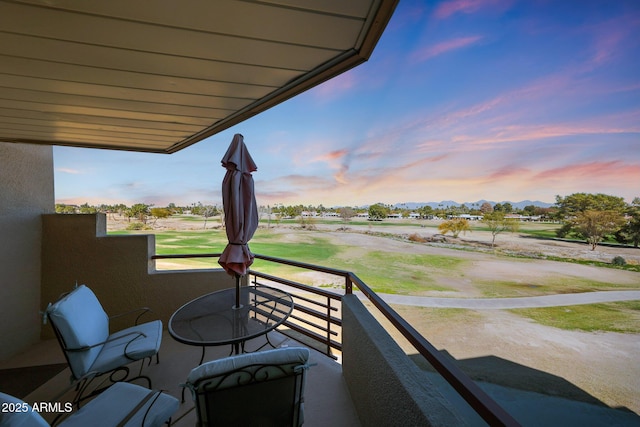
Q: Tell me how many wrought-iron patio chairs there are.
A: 3